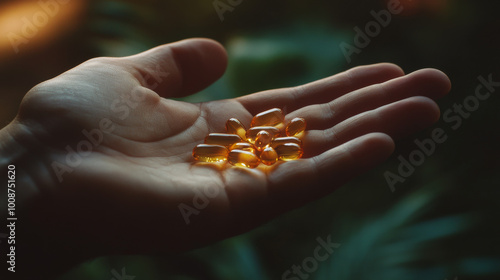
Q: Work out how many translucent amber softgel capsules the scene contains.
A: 12